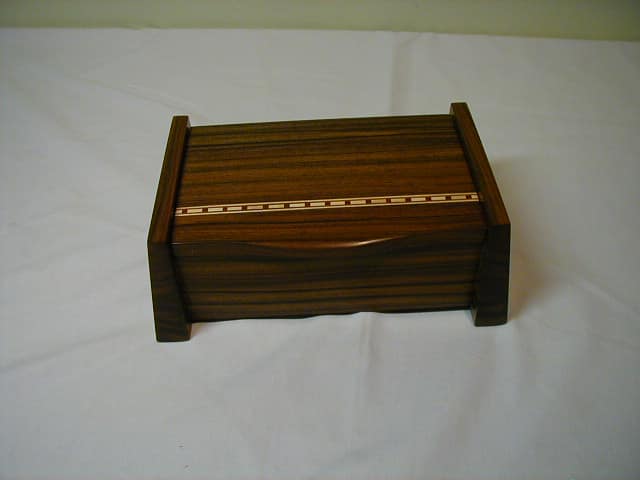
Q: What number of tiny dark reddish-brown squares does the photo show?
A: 15